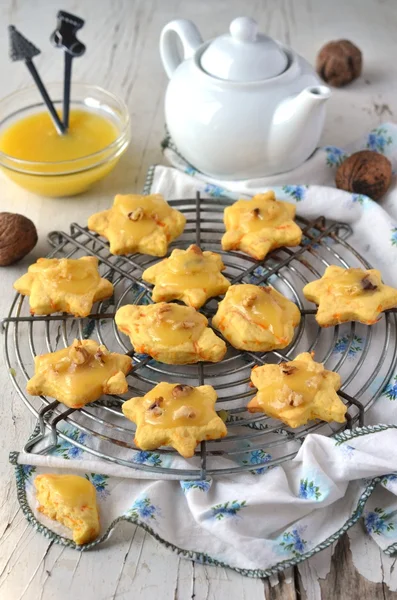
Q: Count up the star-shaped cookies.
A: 8